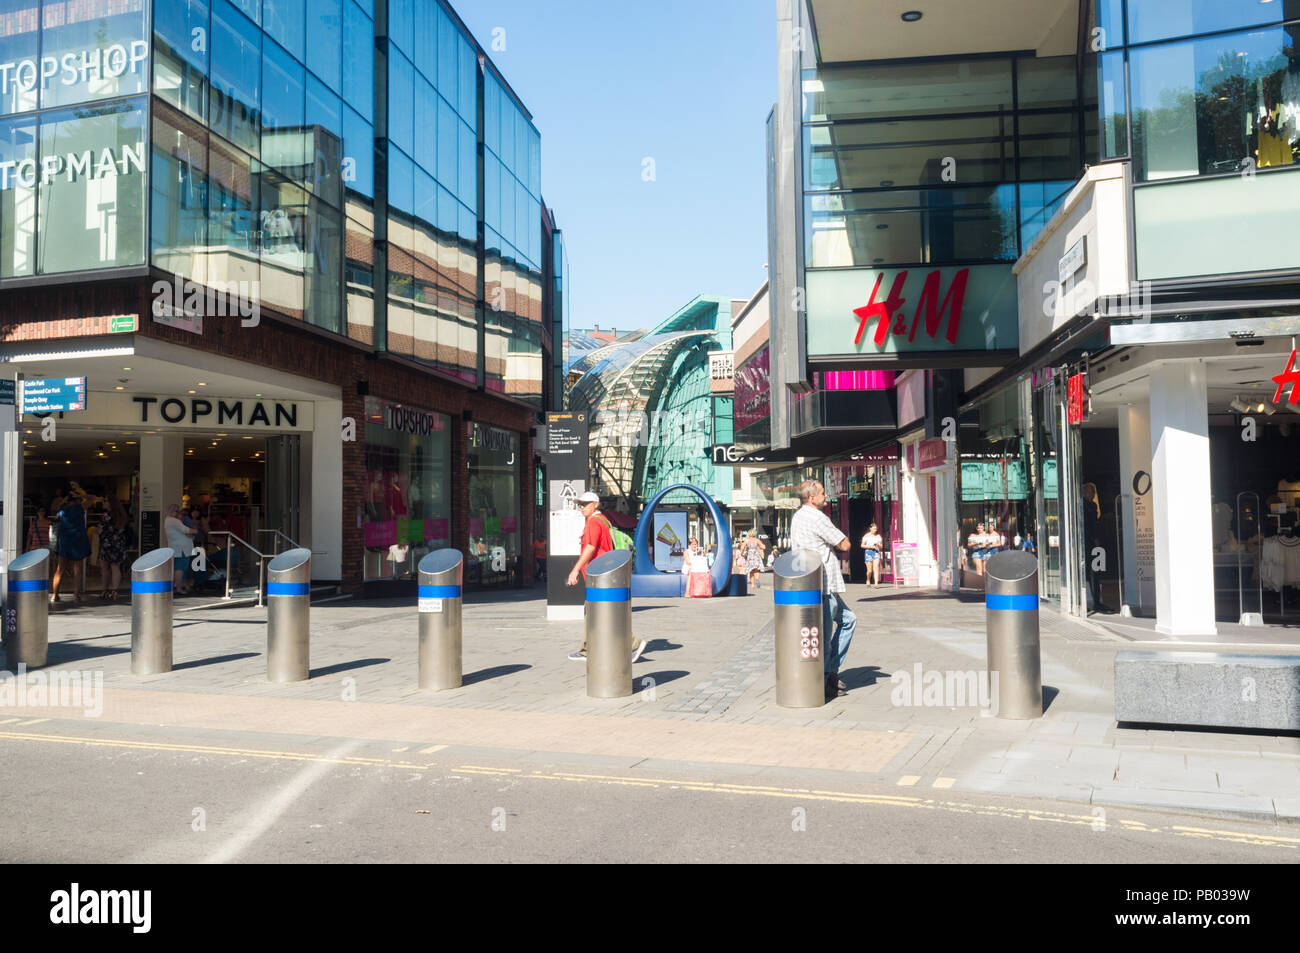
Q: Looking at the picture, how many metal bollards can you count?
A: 7